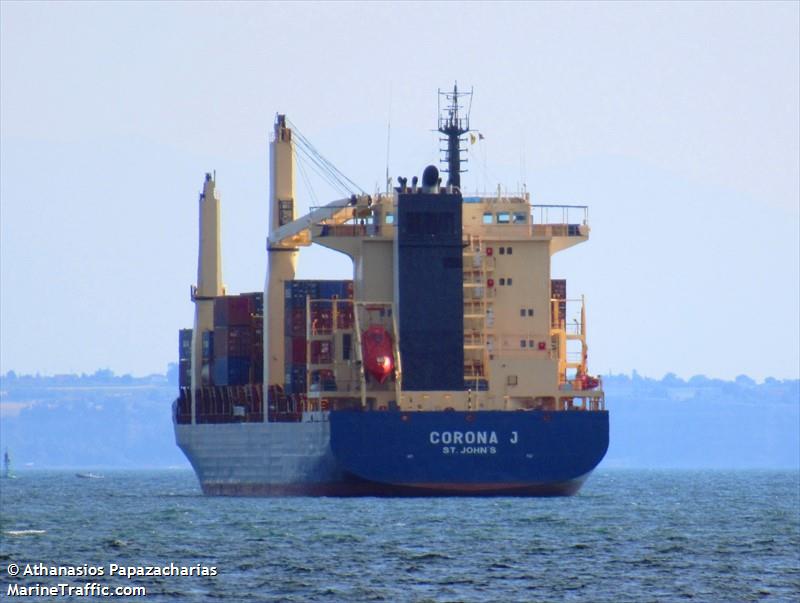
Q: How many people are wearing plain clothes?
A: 0